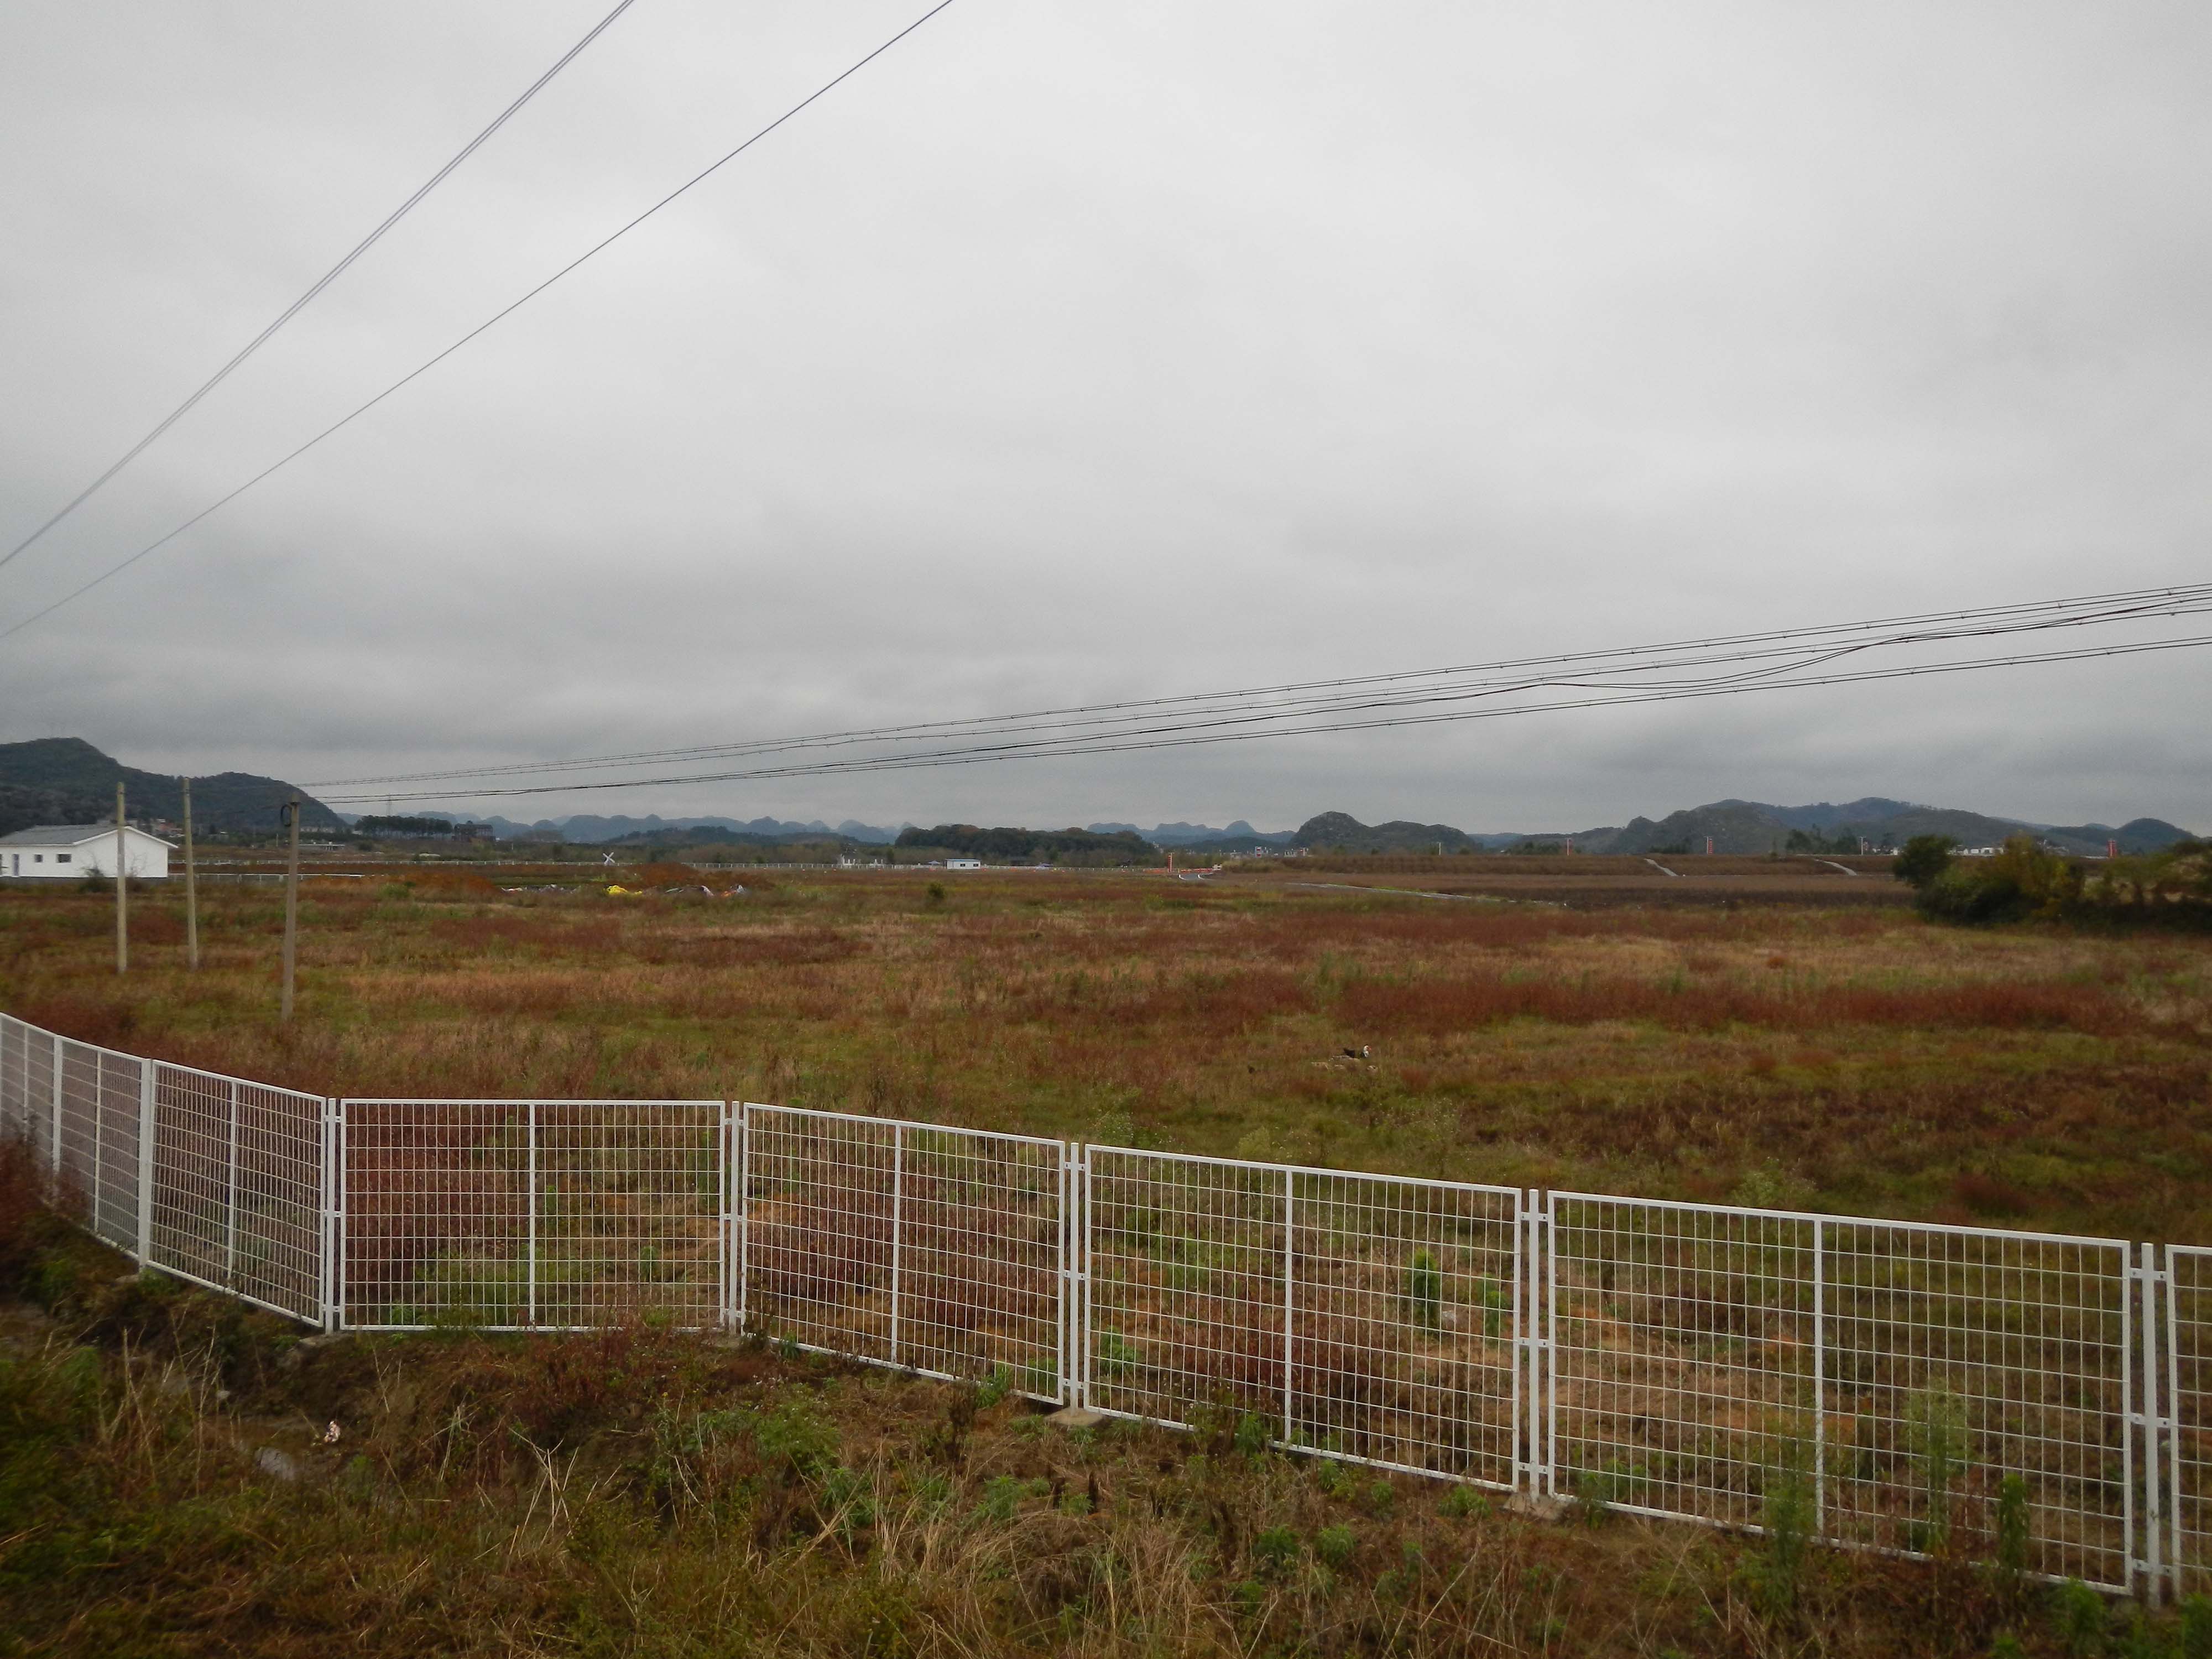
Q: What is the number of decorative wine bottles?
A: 0